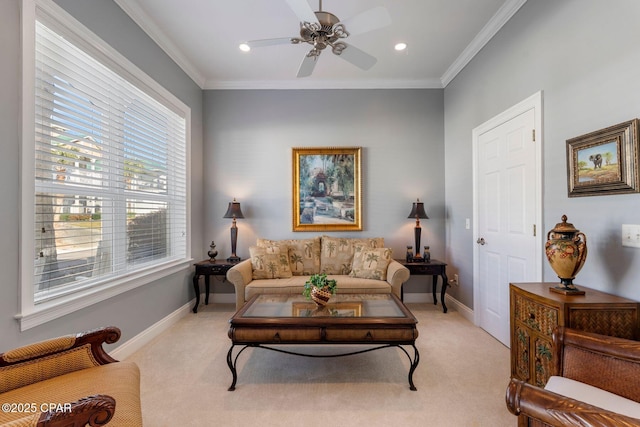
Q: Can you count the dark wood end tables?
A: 2